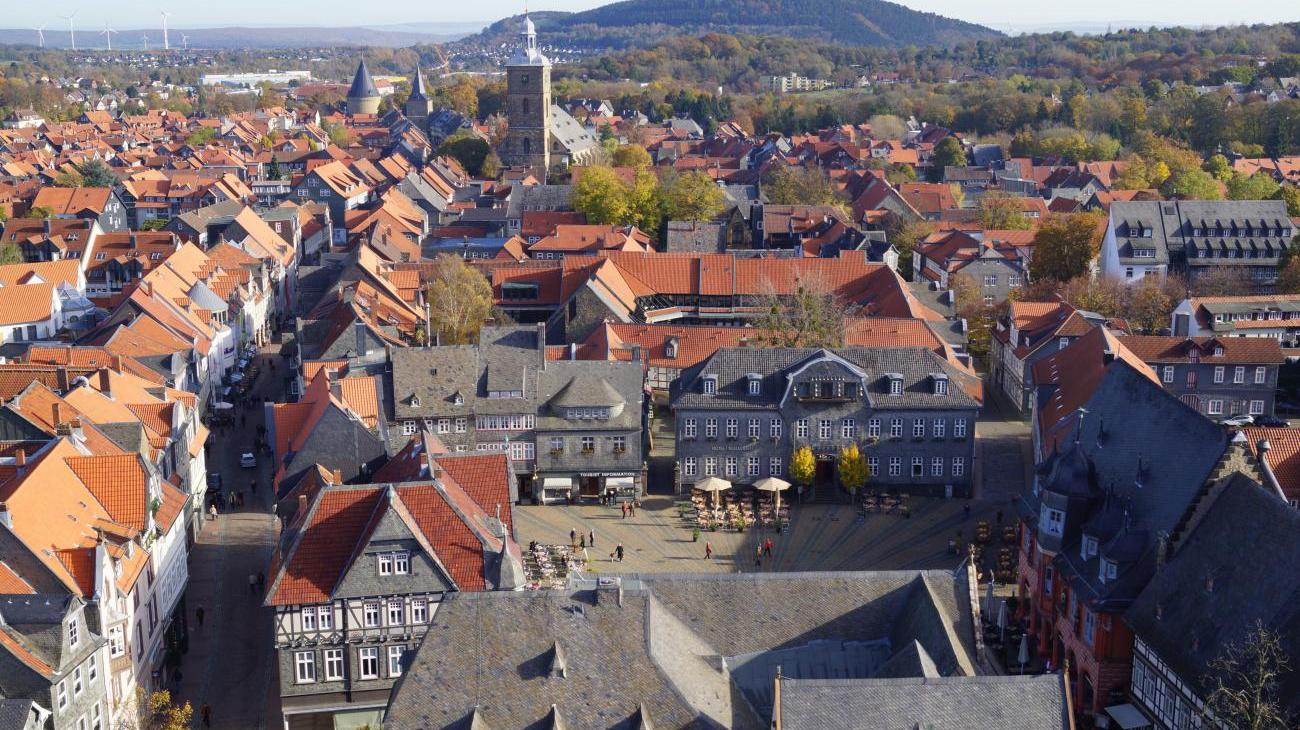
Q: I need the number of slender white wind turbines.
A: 6